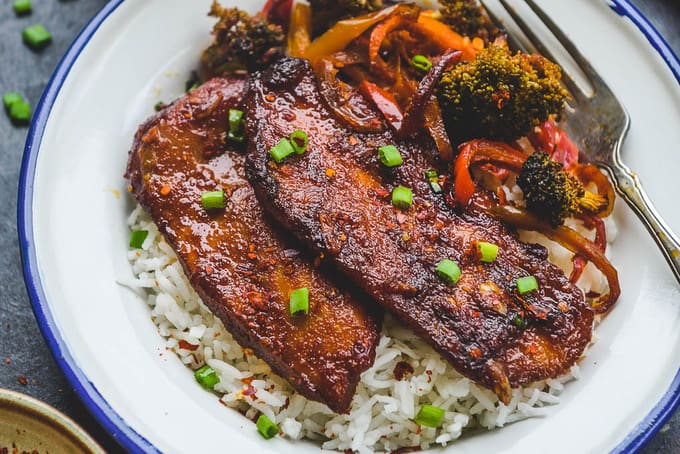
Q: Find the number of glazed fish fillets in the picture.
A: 2